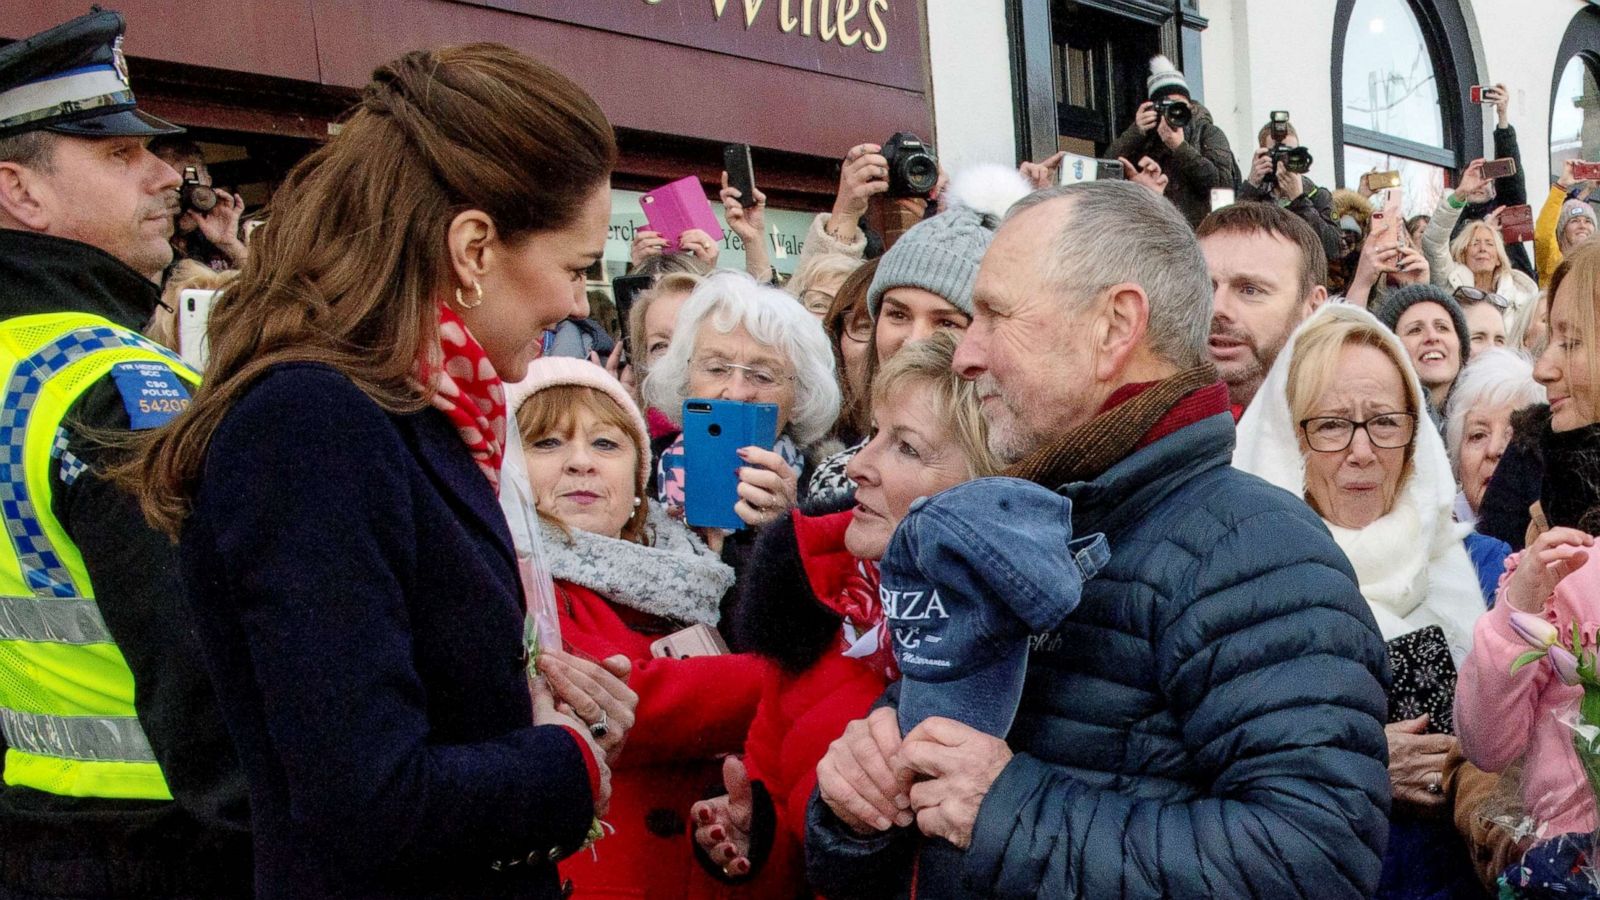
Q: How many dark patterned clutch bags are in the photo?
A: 1